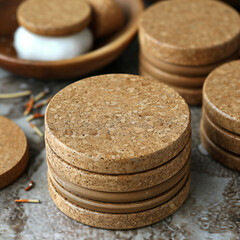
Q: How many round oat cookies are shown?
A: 0